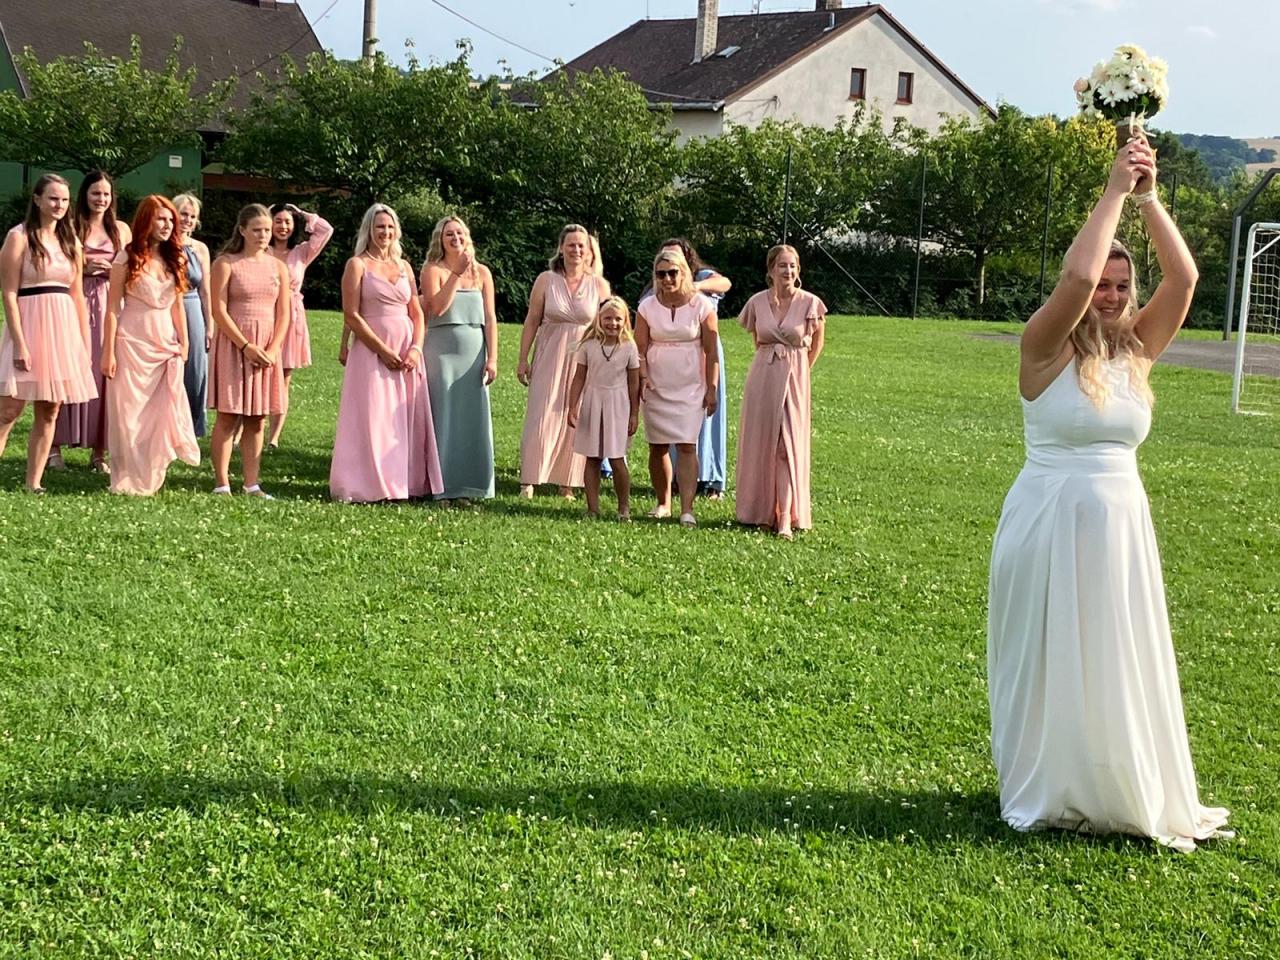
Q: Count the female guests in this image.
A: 14